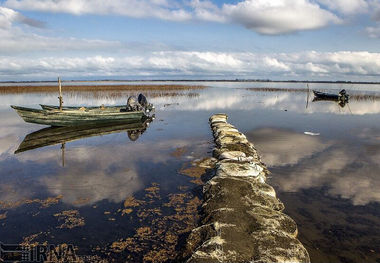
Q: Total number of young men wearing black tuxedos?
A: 0